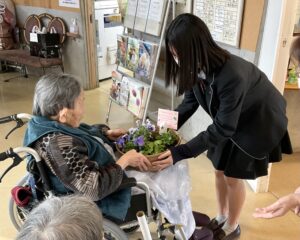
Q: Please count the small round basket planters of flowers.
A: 1